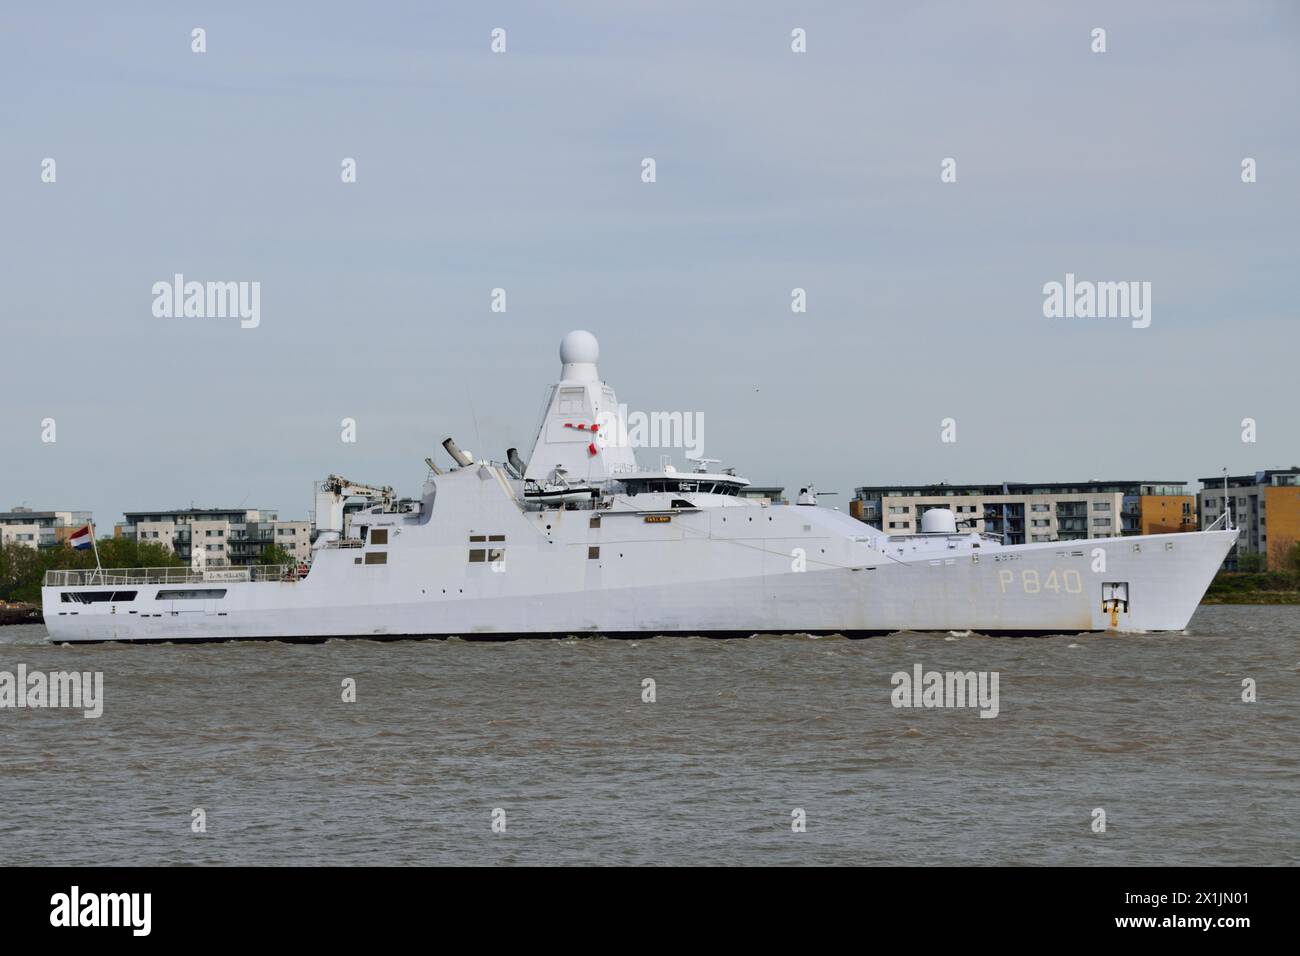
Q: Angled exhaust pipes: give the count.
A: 3